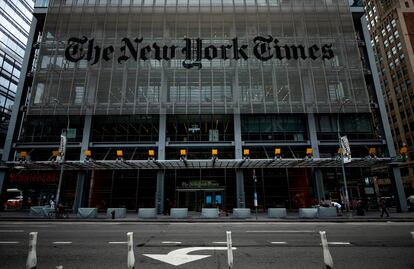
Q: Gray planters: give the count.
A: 11